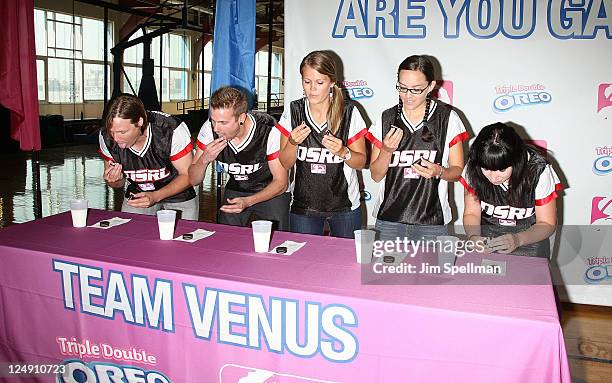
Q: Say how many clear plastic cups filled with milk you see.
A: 5